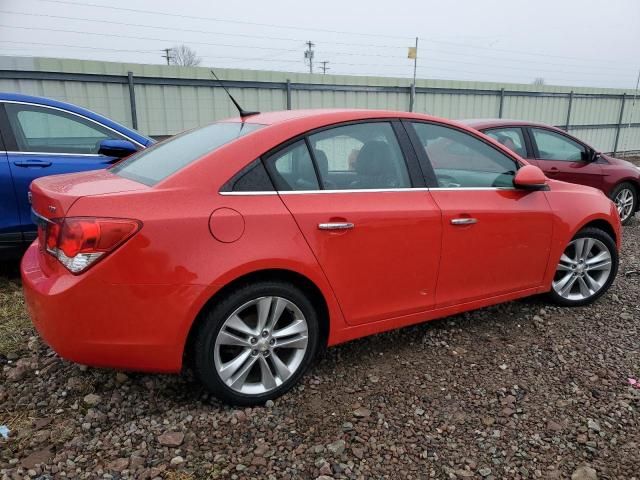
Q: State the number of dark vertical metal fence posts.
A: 6